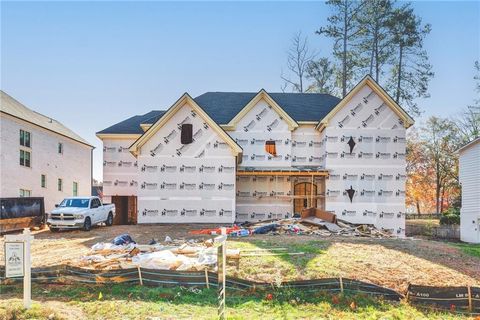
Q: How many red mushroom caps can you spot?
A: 0